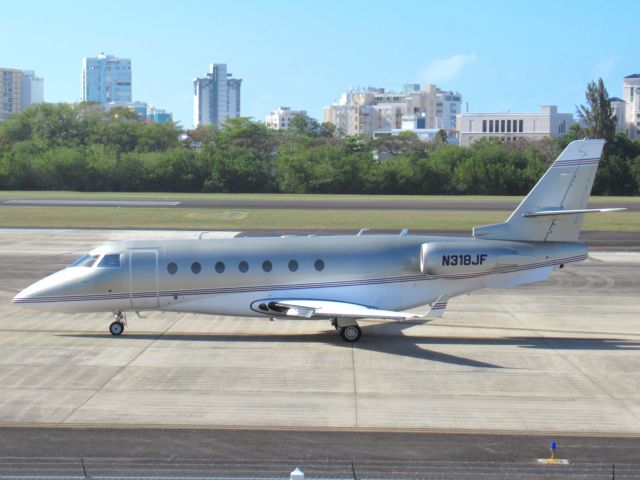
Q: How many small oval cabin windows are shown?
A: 7